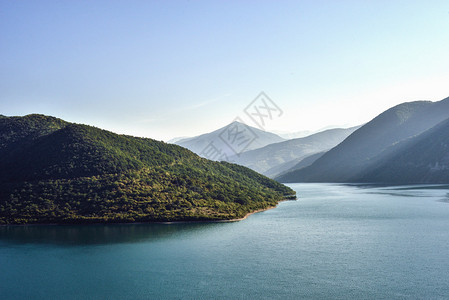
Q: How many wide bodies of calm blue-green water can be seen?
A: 1